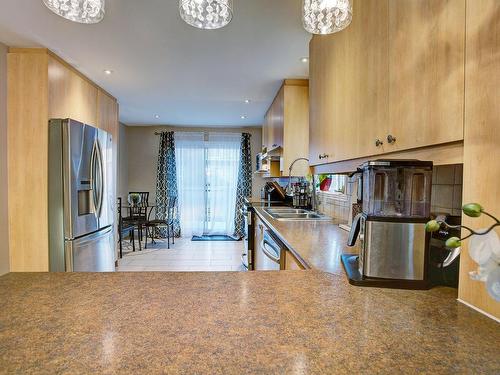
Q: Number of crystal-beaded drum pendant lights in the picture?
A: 3